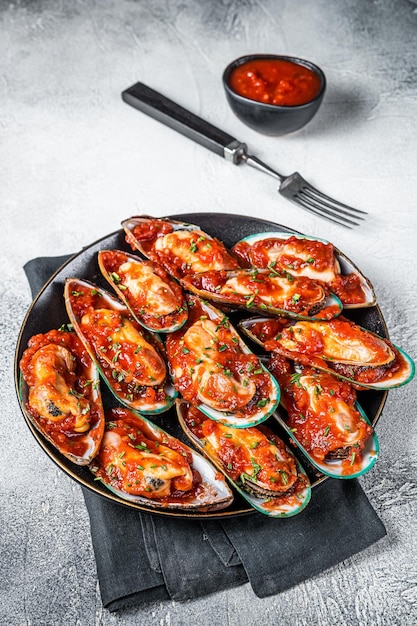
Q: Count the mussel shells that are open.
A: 11